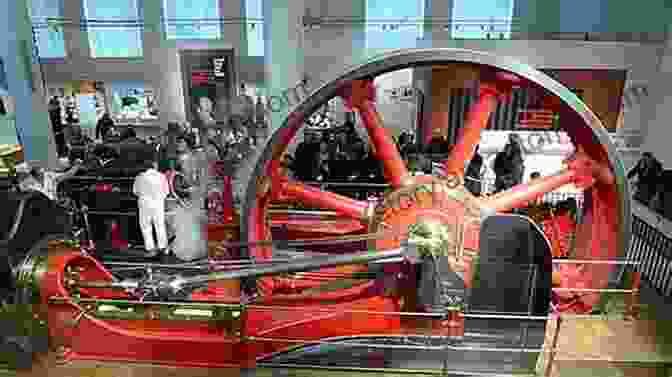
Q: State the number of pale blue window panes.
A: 6